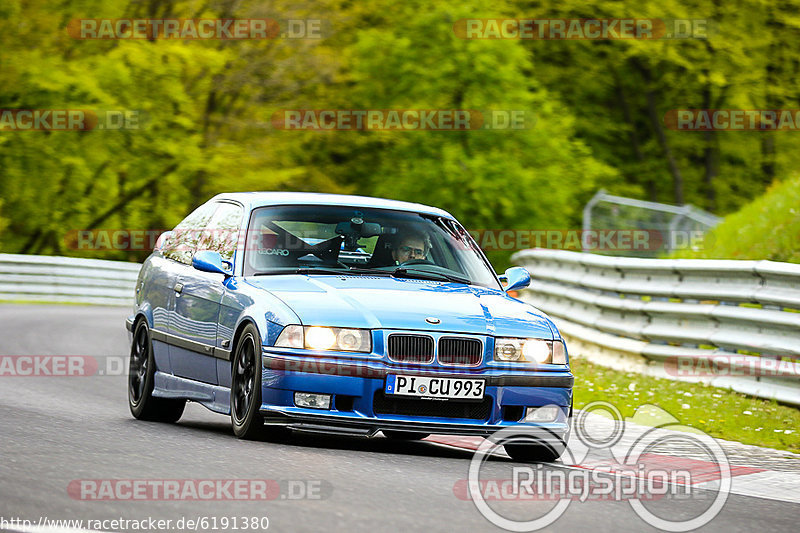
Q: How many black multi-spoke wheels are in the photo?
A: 2